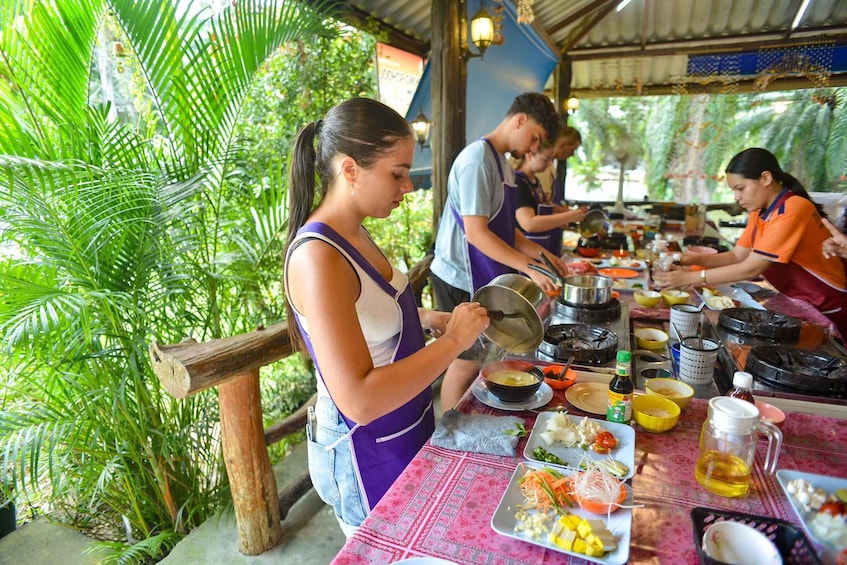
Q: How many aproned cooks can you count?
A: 5